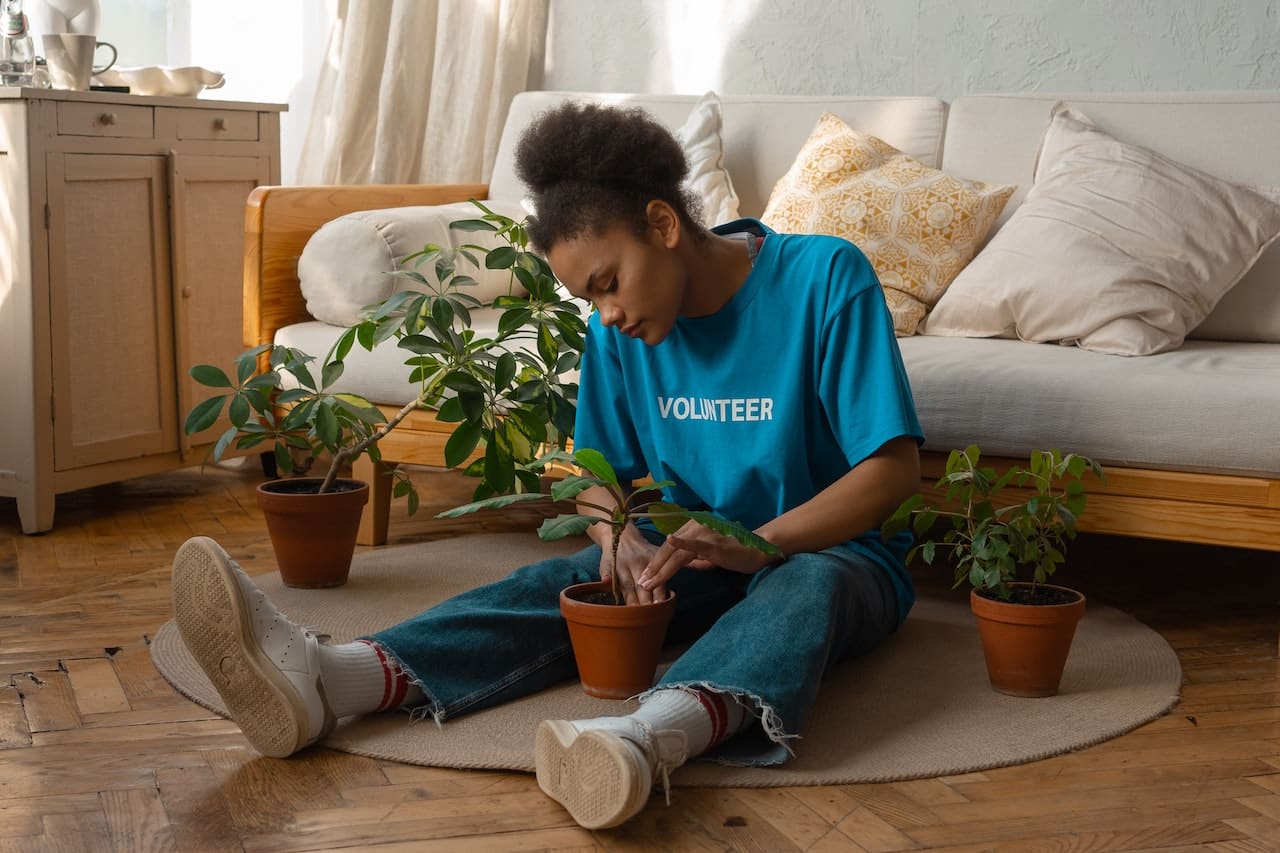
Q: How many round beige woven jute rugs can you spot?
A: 1